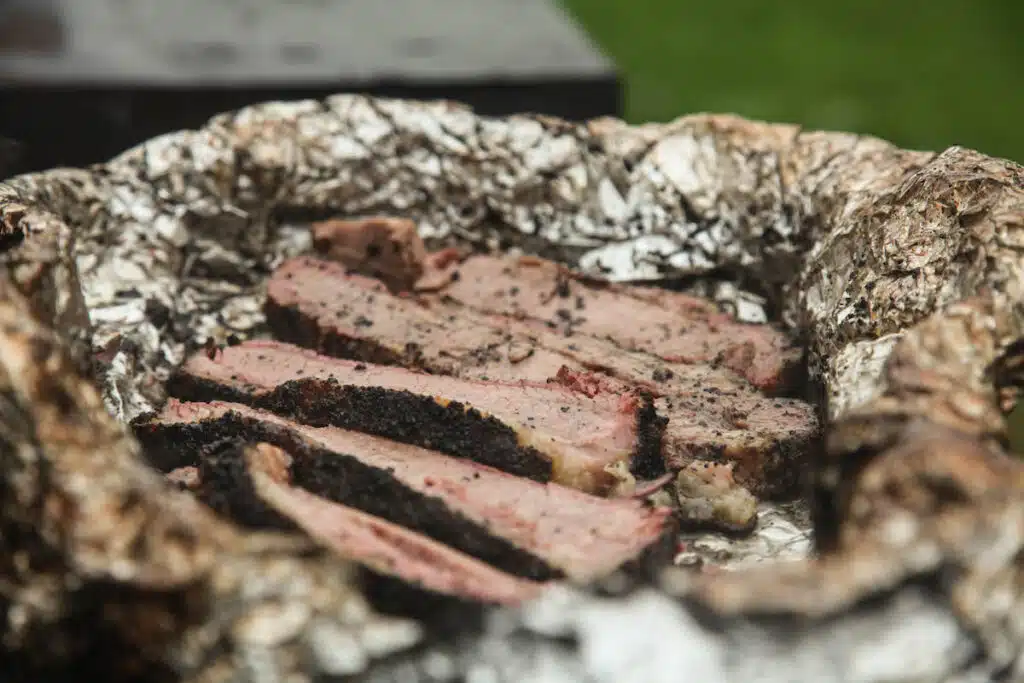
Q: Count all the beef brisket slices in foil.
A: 5